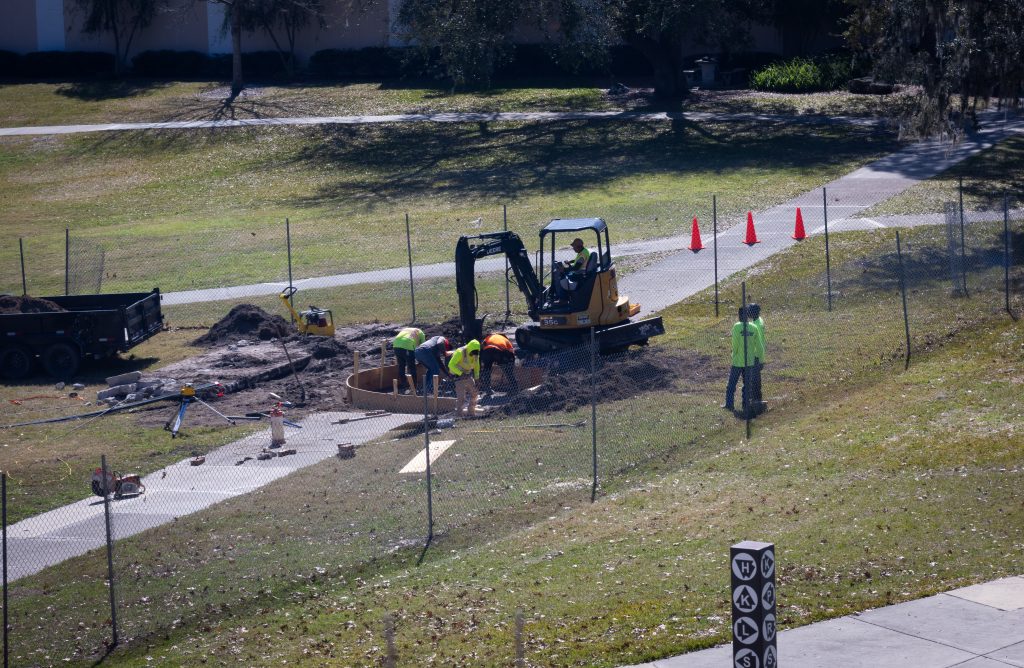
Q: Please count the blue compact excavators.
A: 0